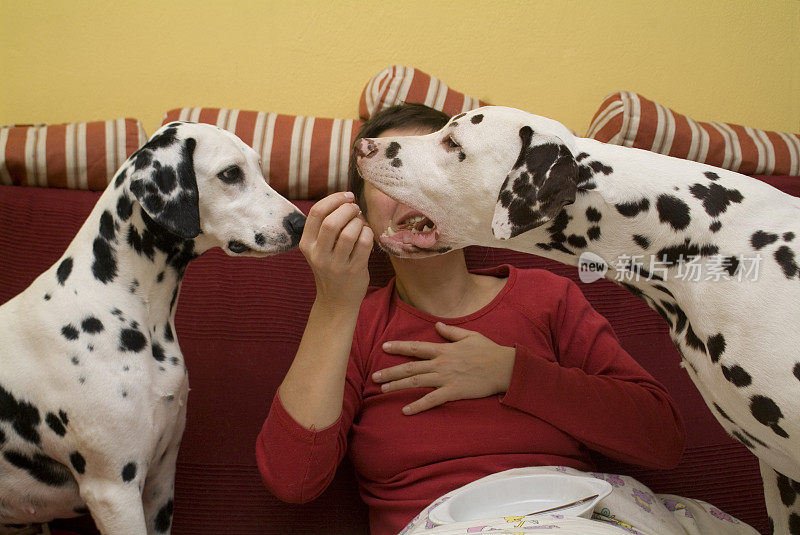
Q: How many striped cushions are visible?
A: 4